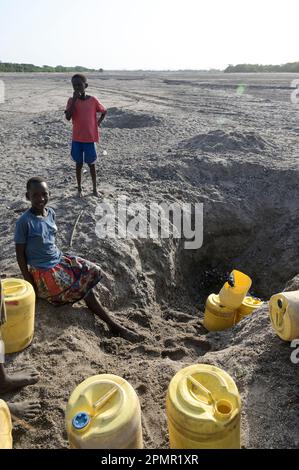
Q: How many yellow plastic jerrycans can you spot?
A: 8